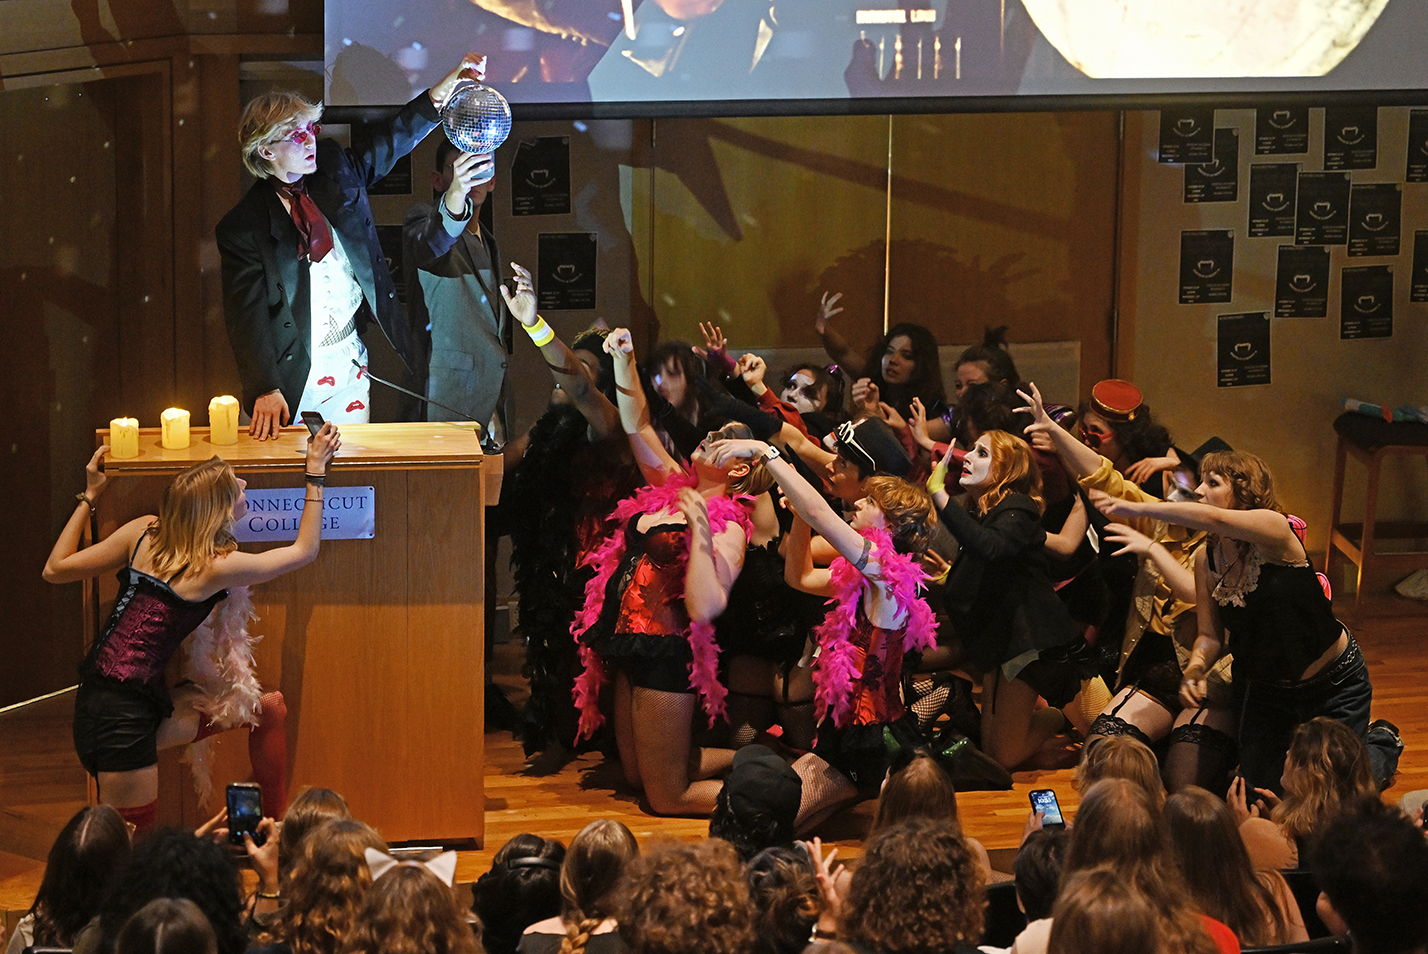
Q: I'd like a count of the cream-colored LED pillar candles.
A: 3